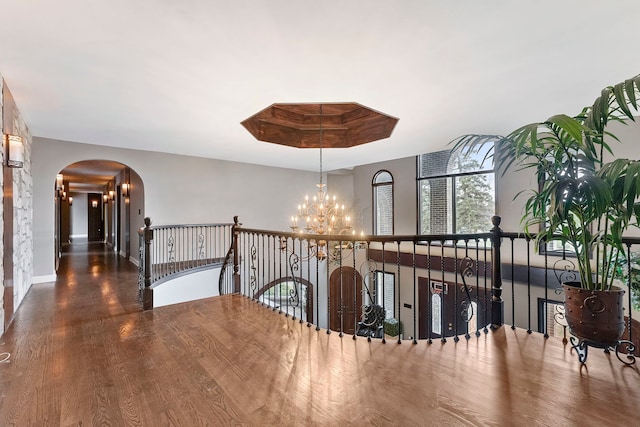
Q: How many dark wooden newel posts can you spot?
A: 3